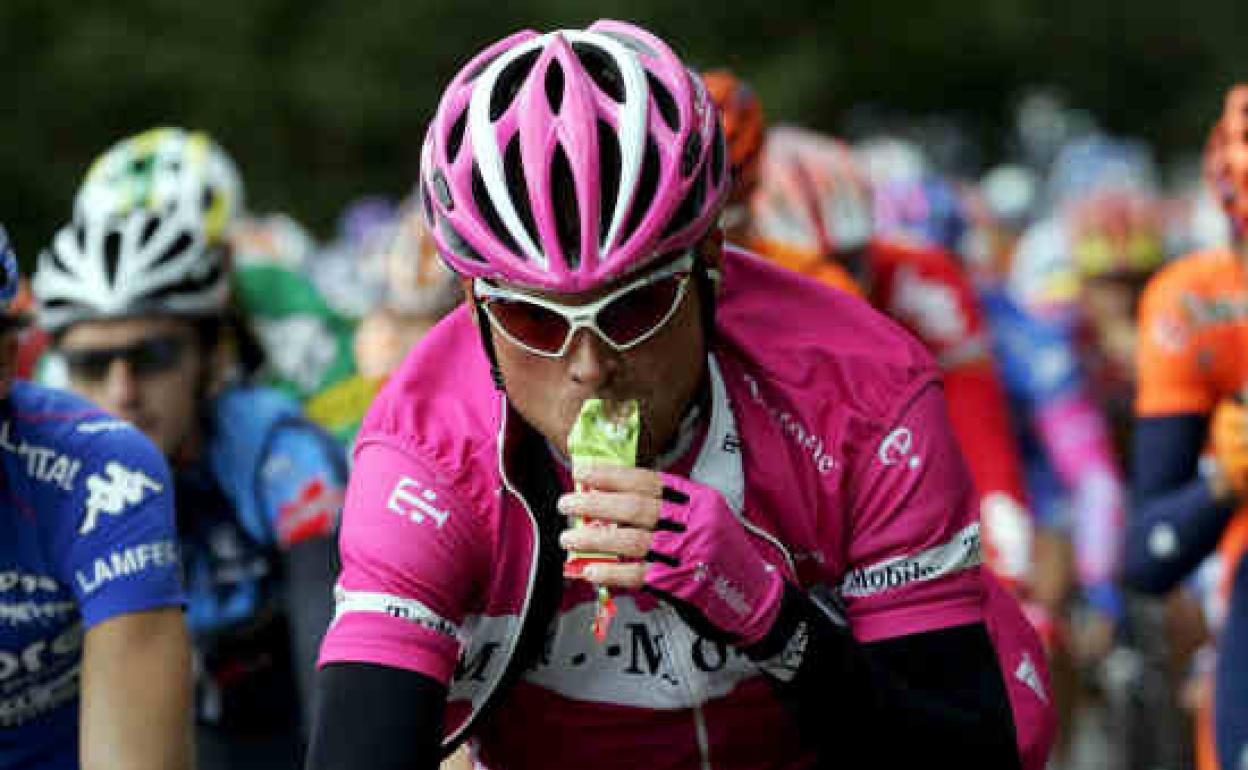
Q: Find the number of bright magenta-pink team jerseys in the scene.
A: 1